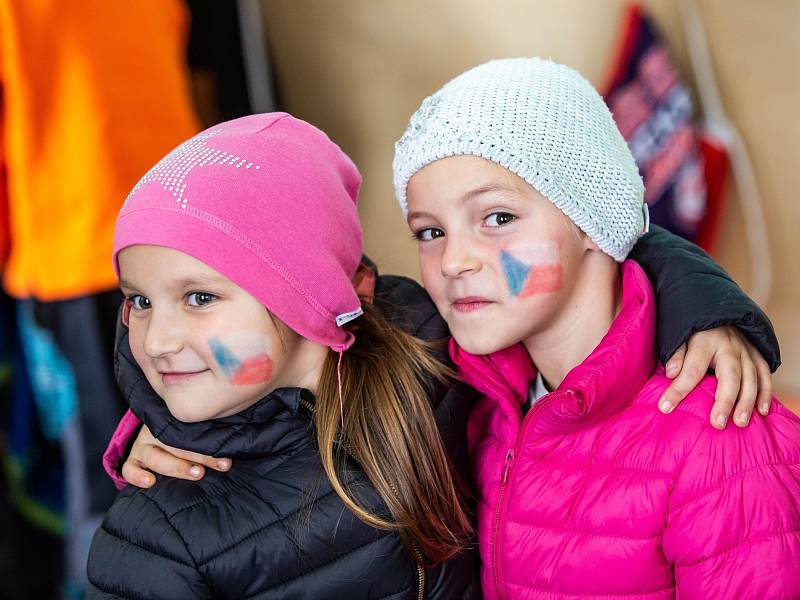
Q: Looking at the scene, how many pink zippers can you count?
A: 1